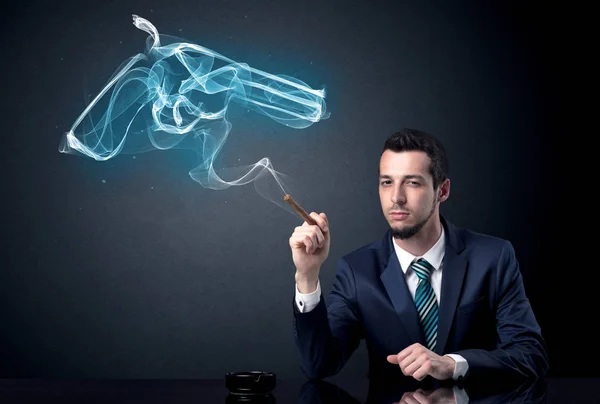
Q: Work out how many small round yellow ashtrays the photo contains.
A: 0